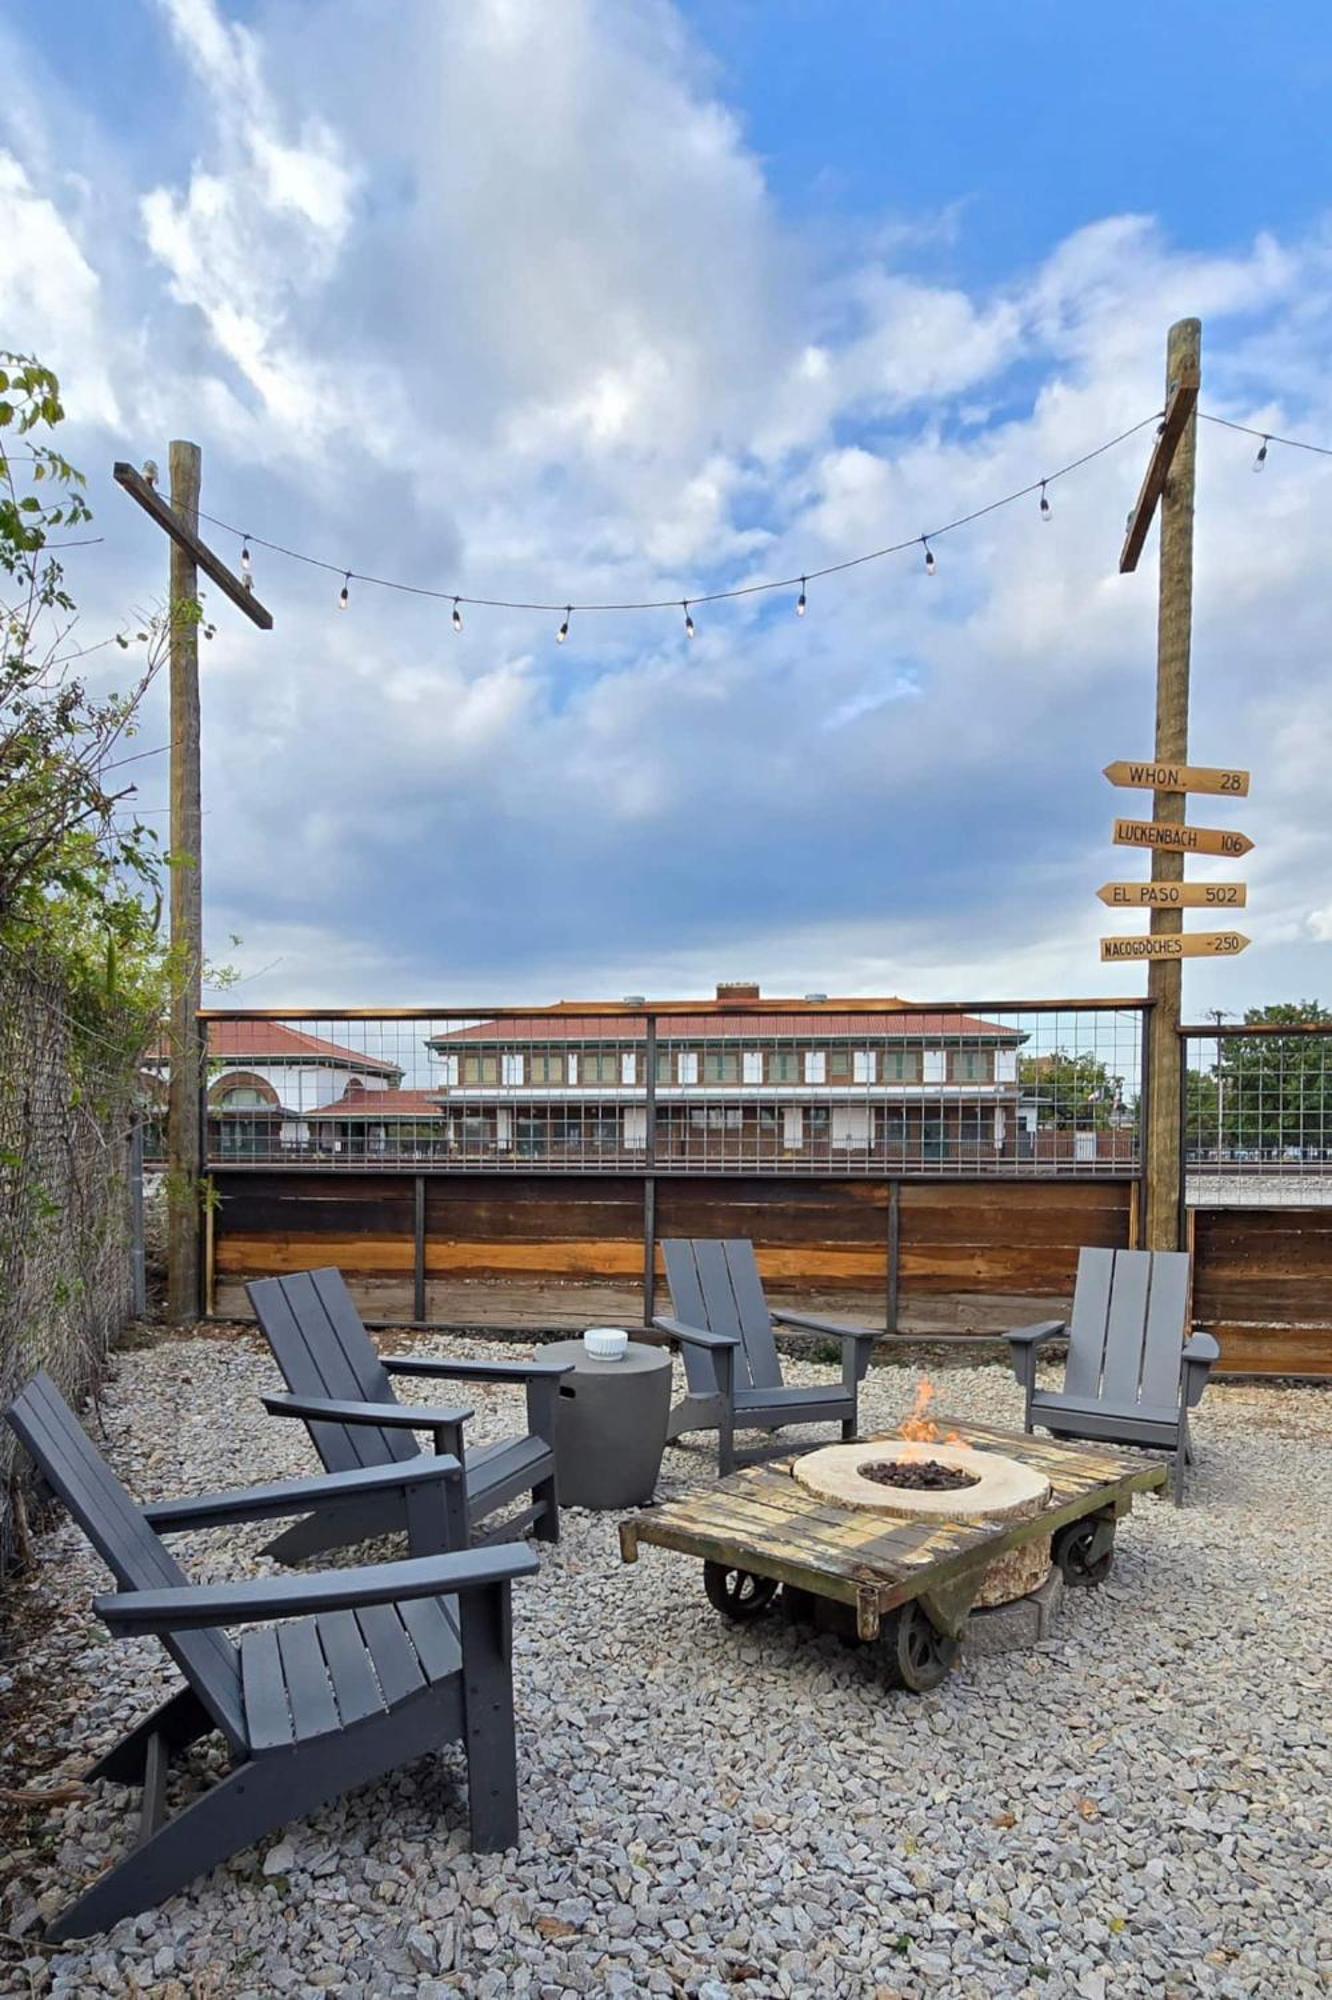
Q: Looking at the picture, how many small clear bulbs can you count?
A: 10